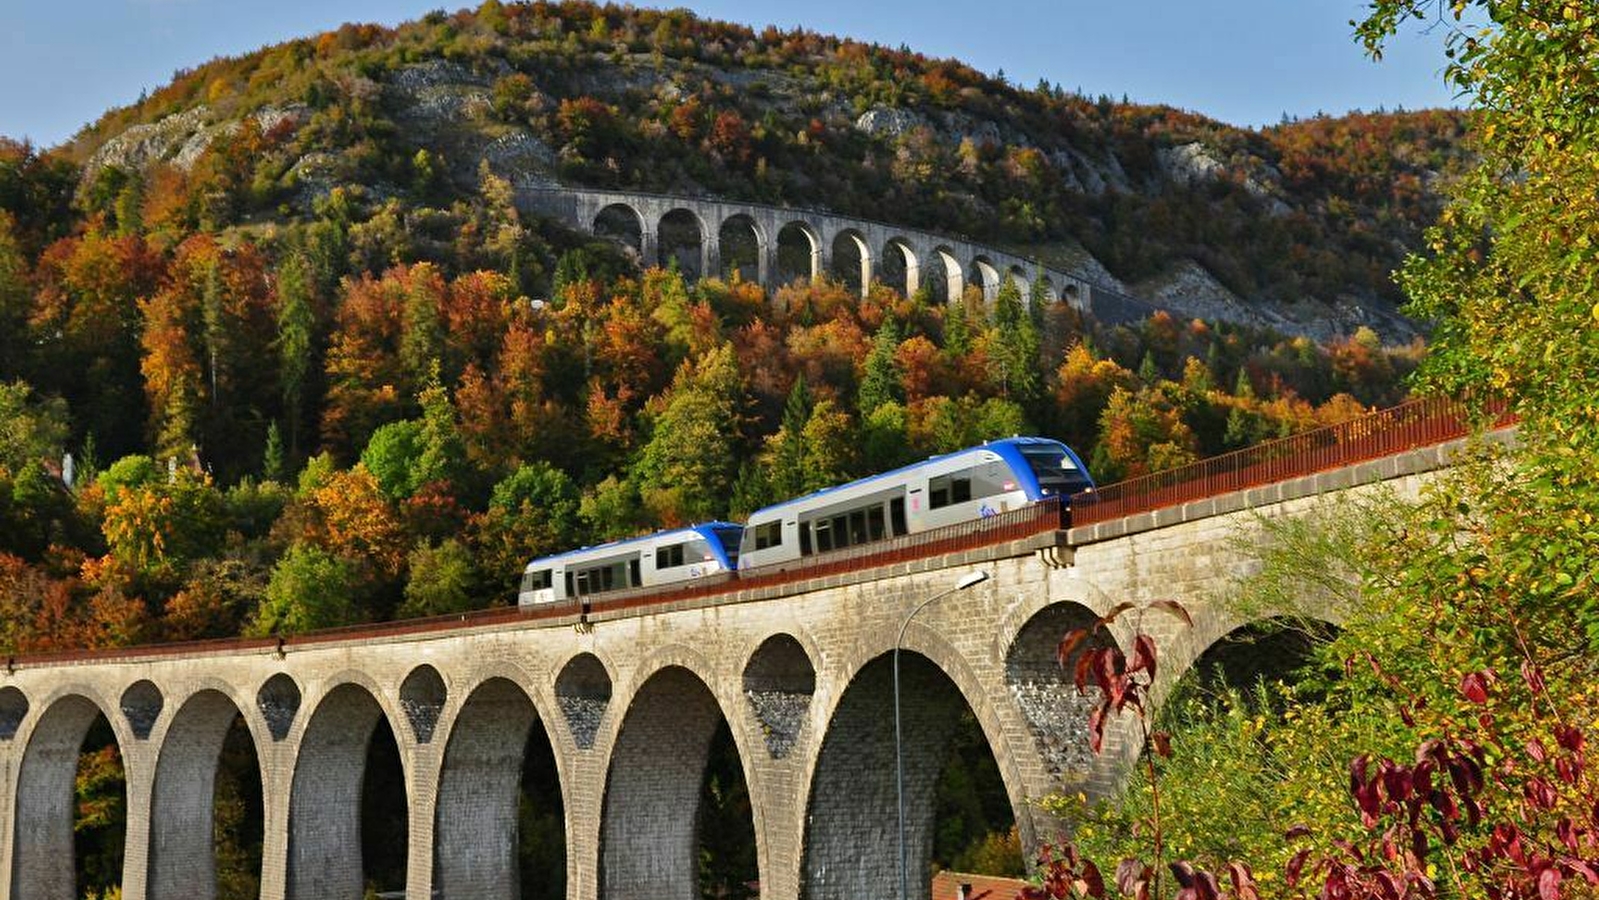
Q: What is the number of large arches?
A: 7